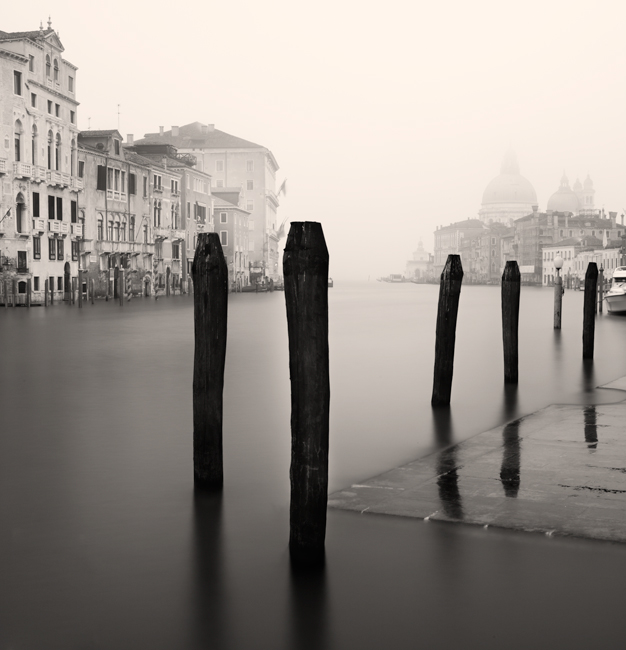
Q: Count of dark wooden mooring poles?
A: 5